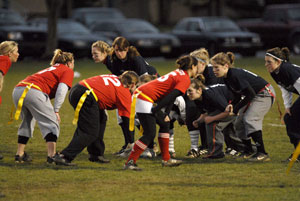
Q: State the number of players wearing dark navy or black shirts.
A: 6